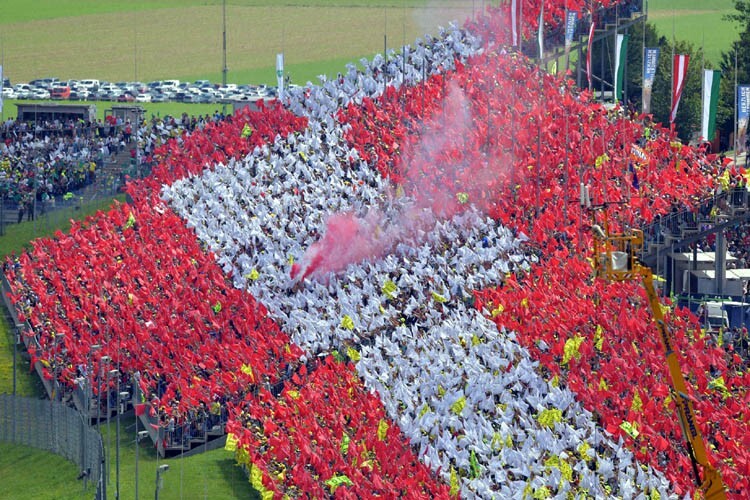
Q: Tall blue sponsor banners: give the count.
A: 3